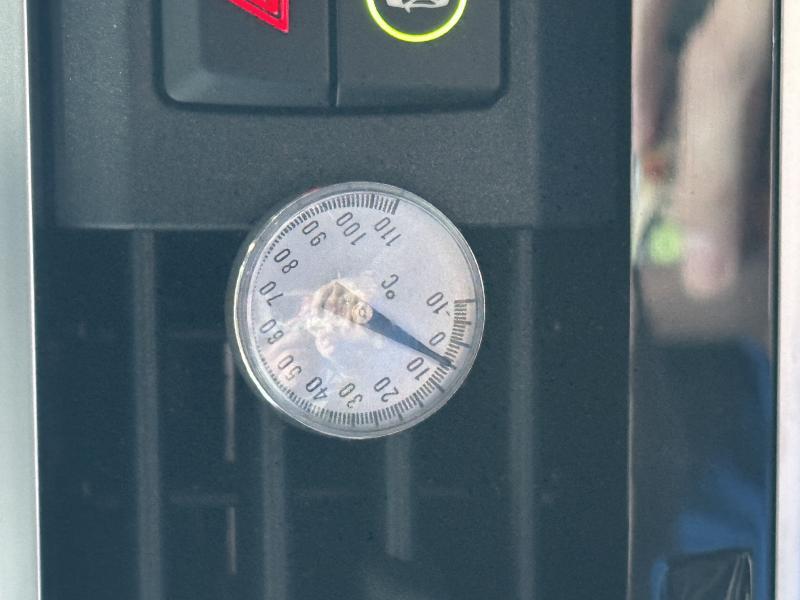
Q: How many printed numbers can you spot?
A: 13